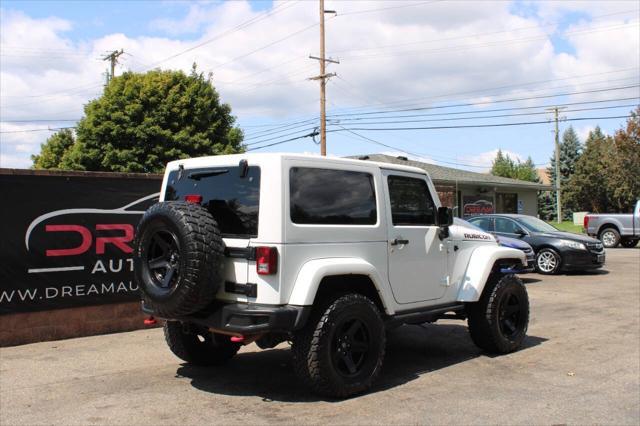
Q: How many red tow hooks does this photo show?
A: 2